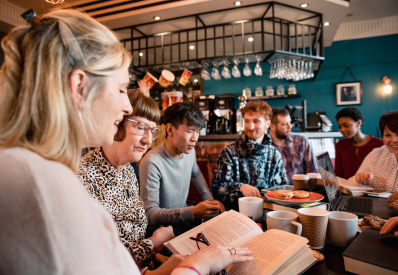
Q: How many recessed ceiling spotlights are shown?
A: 7